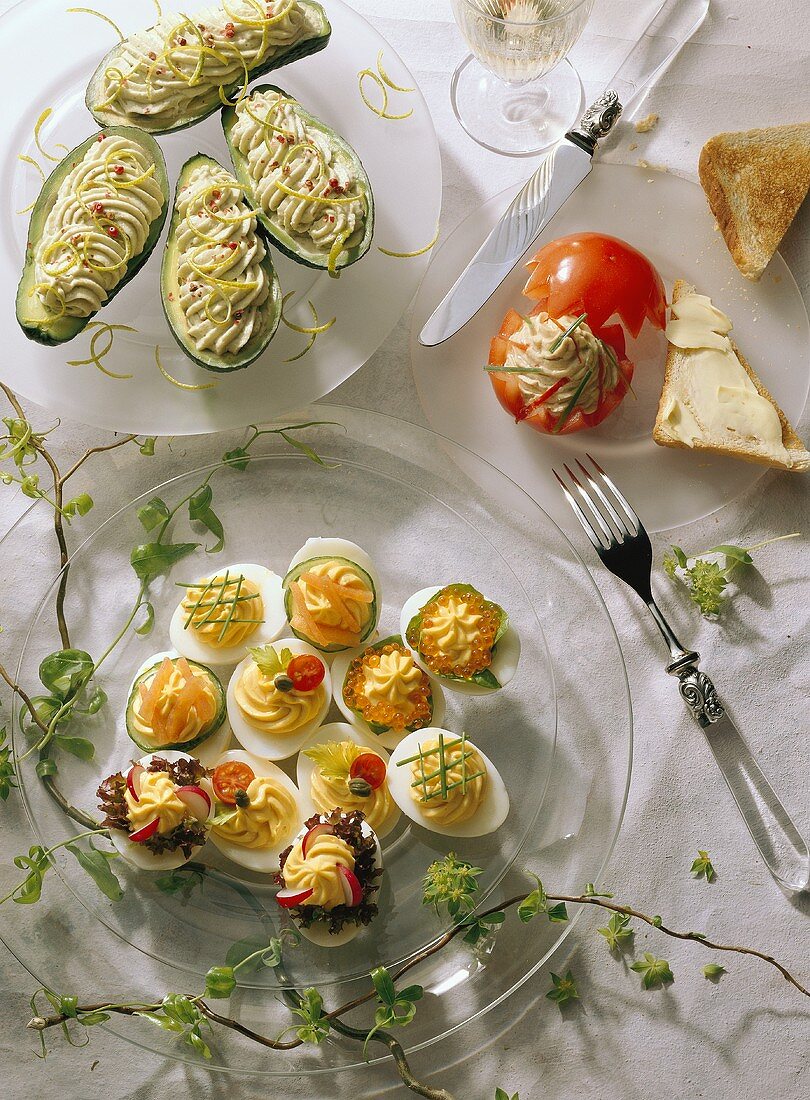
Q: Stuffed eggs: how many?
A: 11